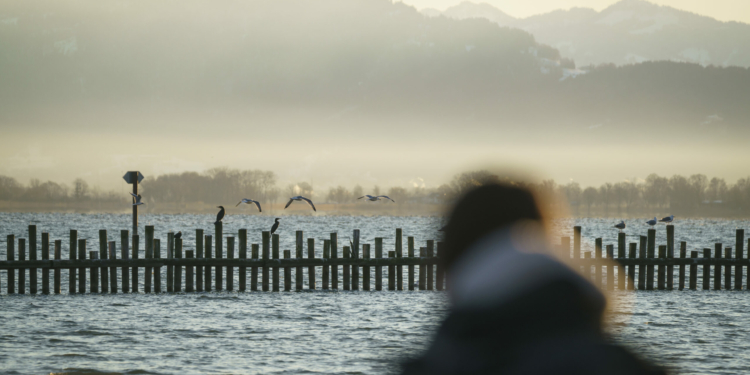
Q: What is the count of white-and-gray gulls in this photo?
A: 7